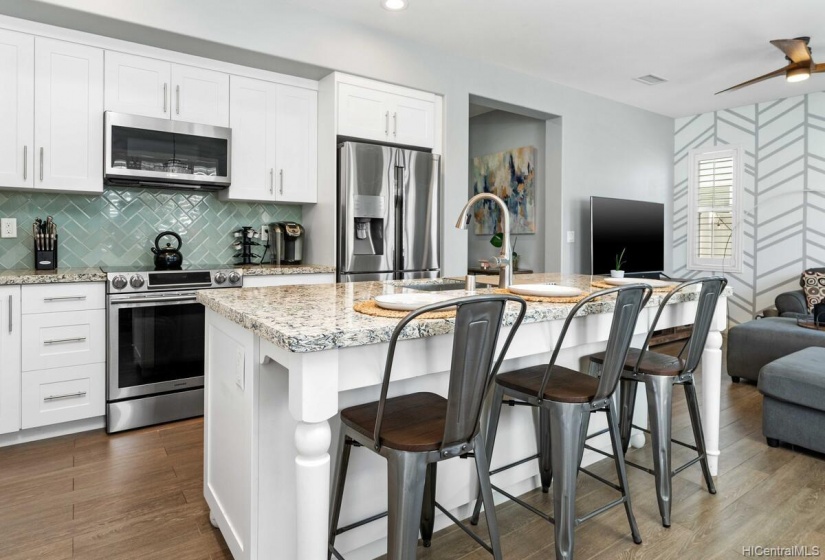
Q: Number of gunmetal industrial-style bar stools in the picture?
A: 3